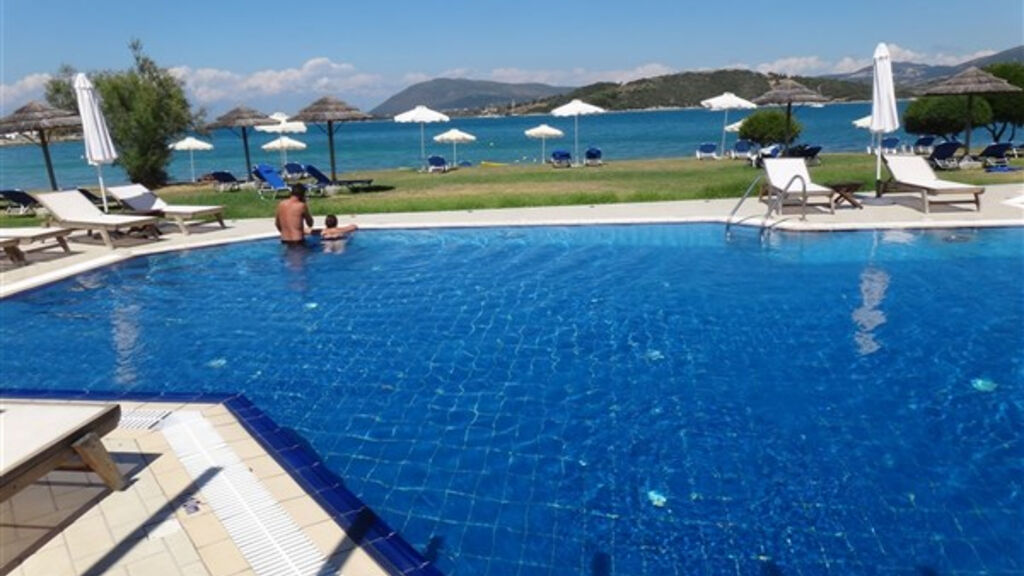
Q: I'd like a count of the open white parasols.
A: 10